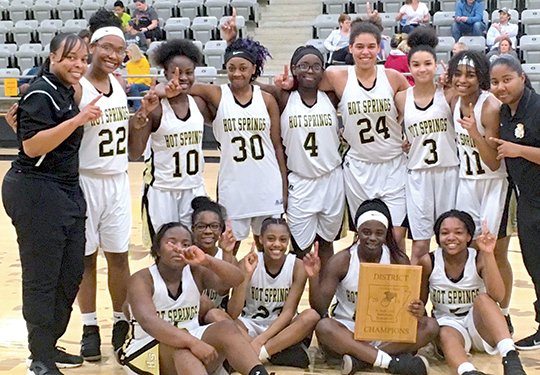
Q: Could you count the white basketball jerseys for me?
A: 12